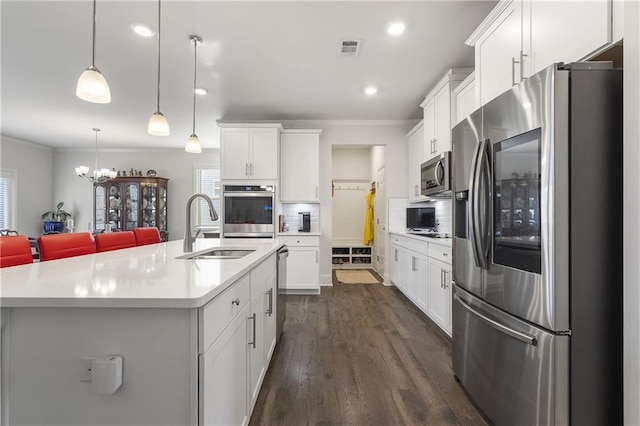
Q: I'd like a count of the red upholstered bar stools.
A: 4